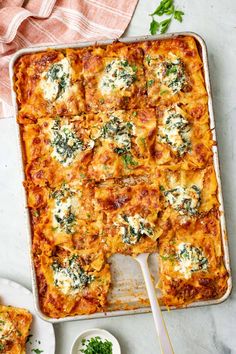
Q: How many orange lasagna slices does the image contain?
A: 12